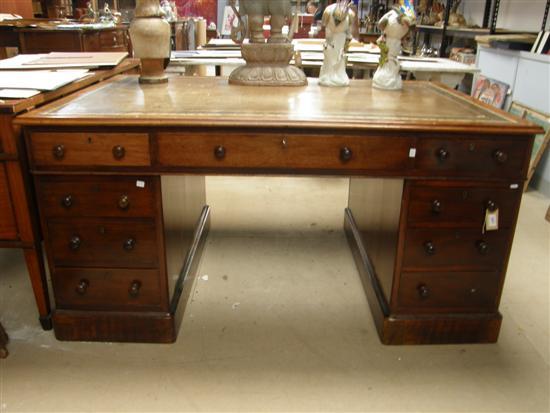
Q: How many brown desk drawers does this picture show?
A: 9